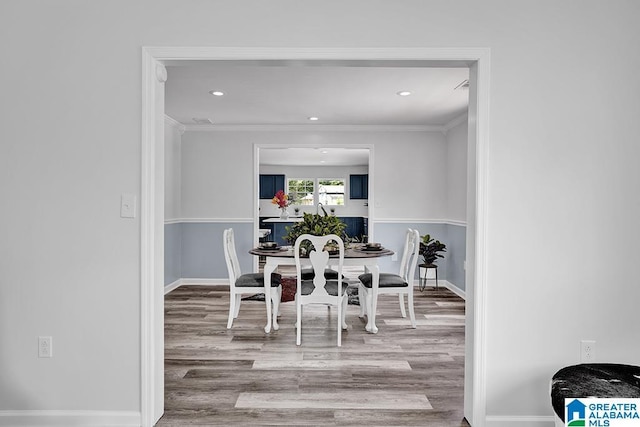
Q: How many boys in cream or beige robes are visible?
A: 0